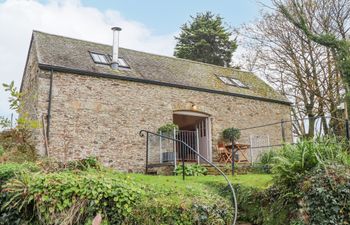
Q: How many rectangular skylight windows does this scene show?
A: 4